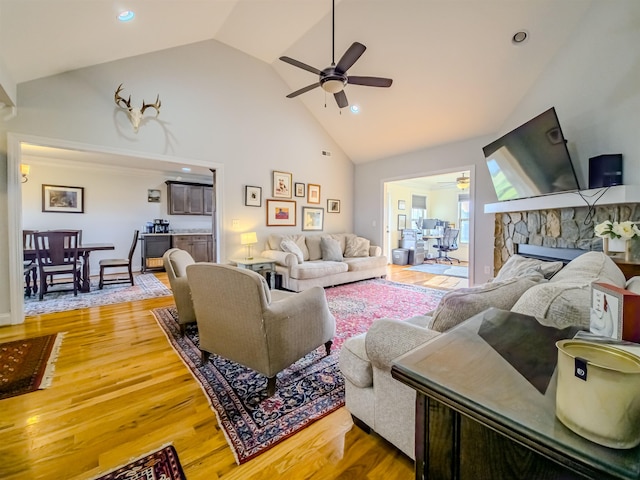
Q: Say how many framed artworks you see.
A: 11